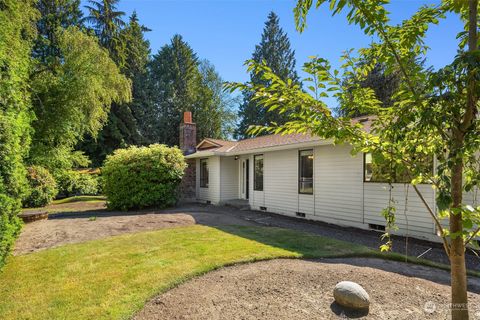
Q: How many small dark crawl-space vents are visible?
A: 4